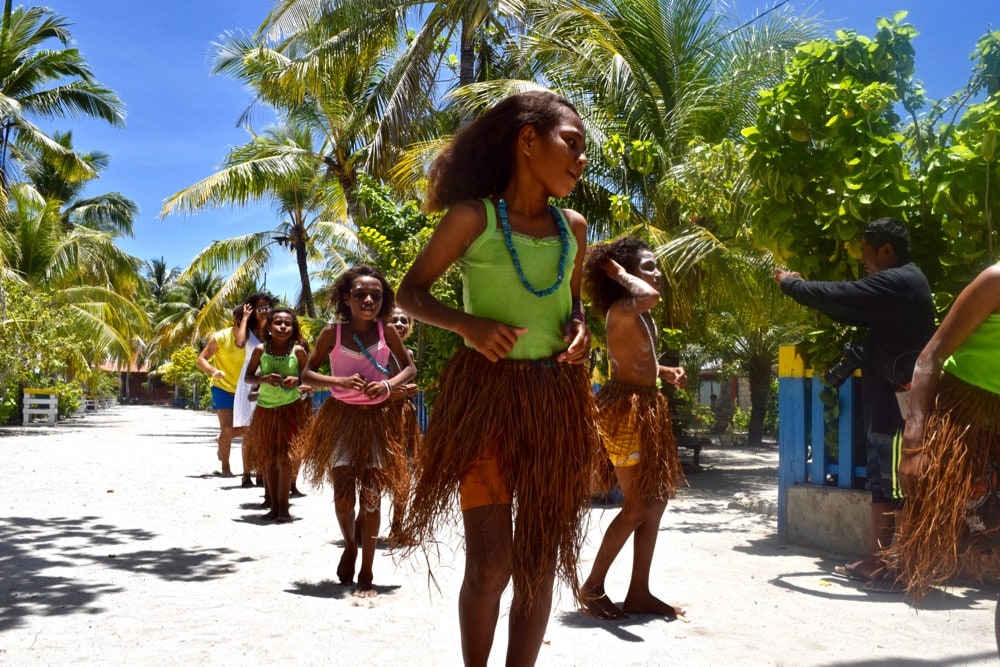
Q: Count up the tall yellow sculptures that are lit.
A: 0